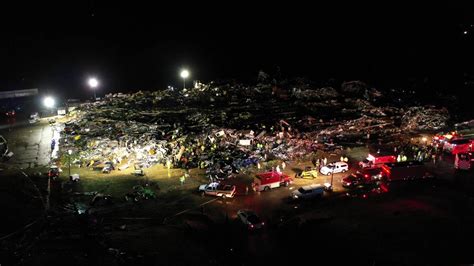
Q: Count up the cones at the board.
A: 0